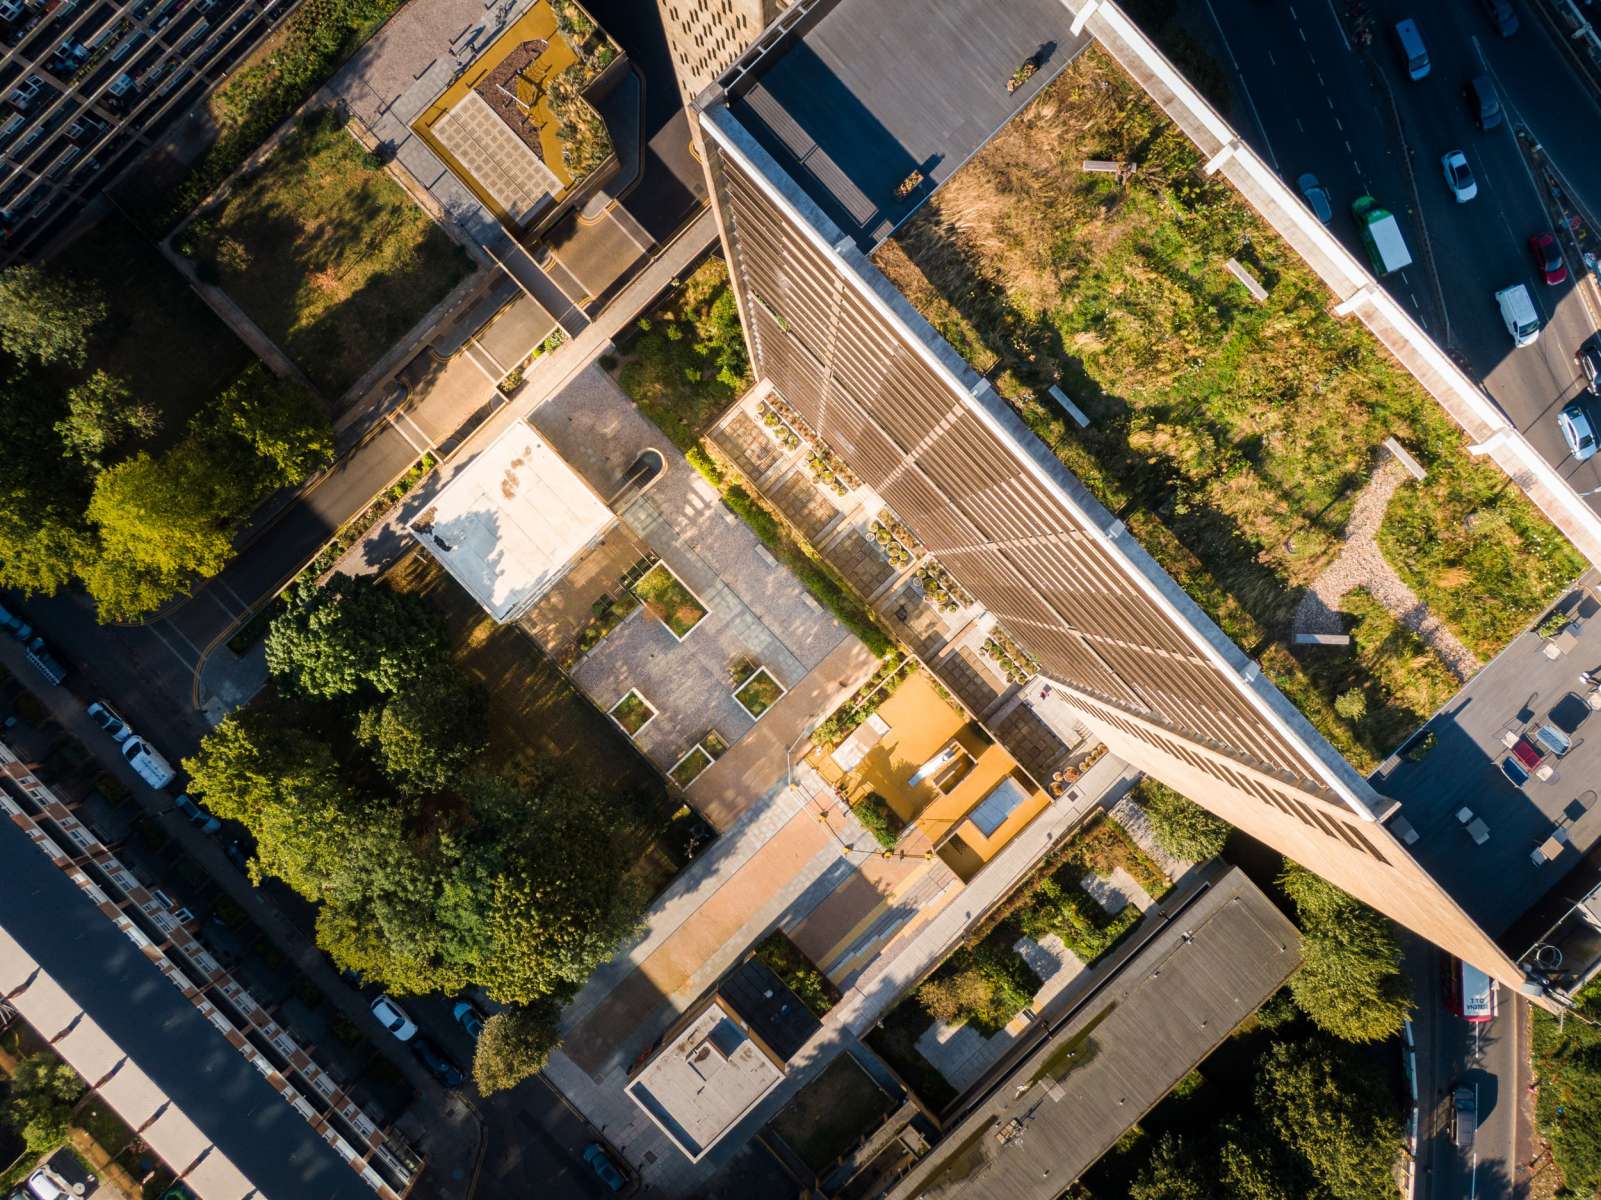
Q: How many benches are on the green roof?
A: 5